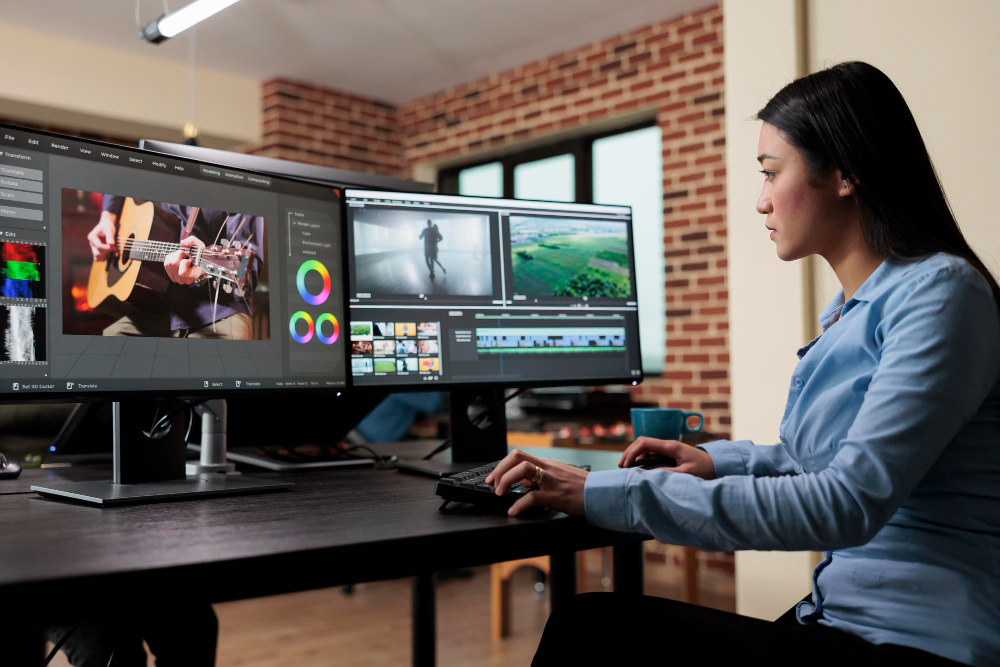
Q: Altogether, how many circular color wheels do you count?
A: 3